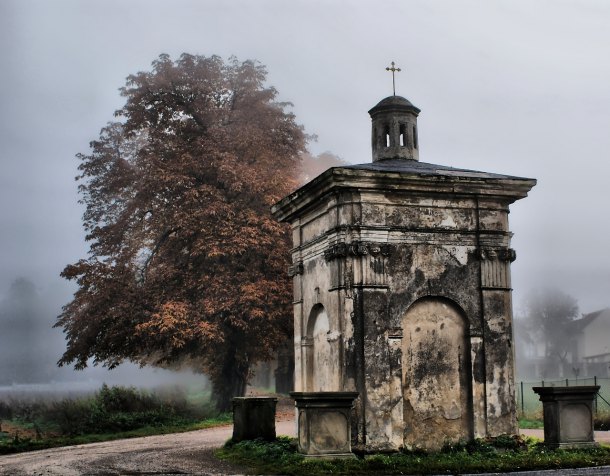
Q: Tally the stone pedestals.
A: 3